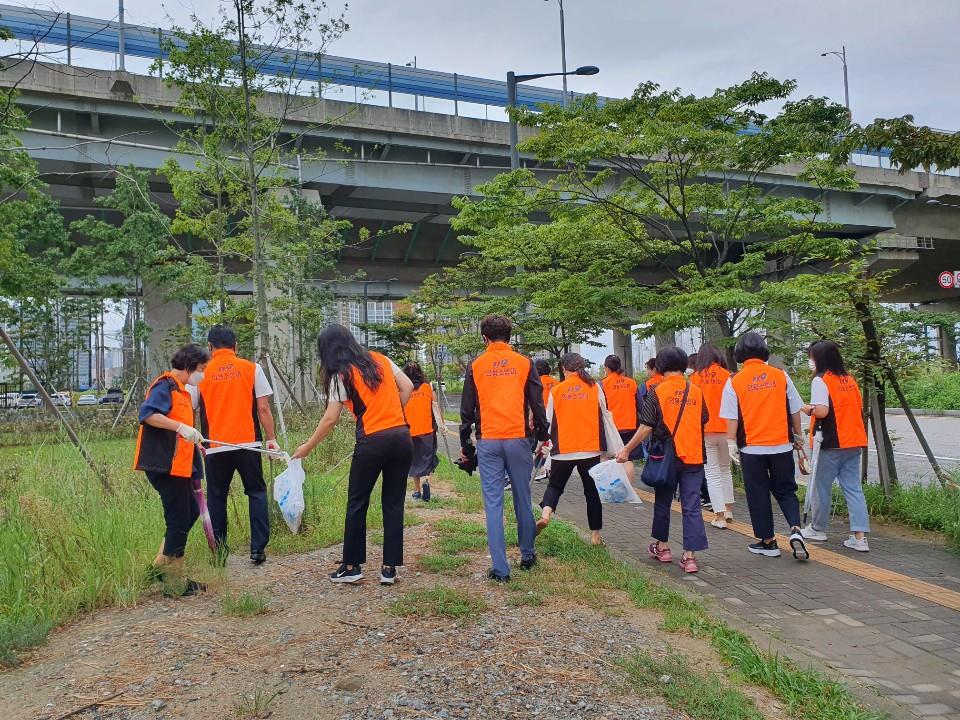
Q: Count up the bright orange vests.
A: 13